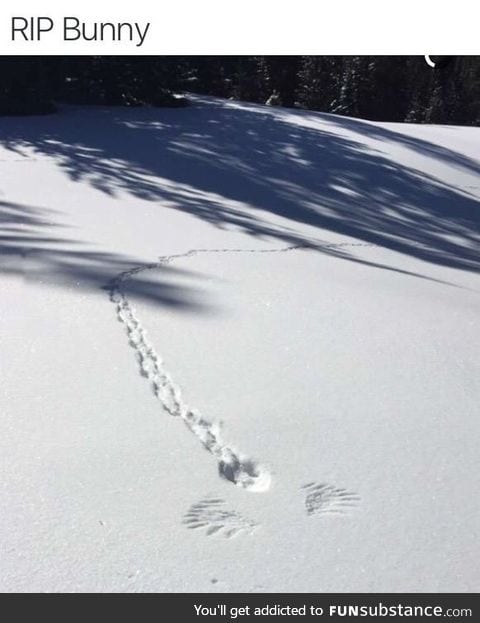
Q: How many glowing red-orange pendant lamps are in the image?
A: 0